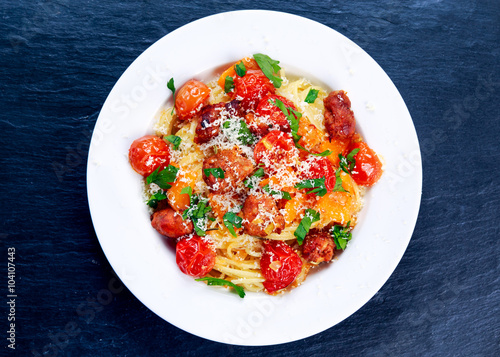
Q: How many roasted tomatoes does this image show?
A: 9